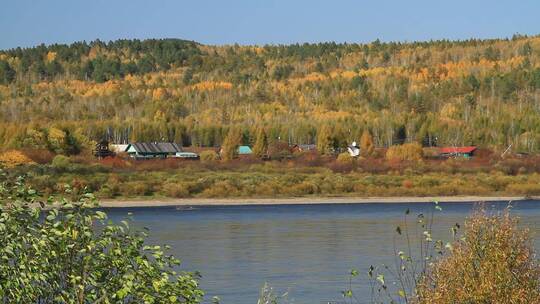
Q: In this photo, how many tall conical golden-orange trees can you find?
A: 4